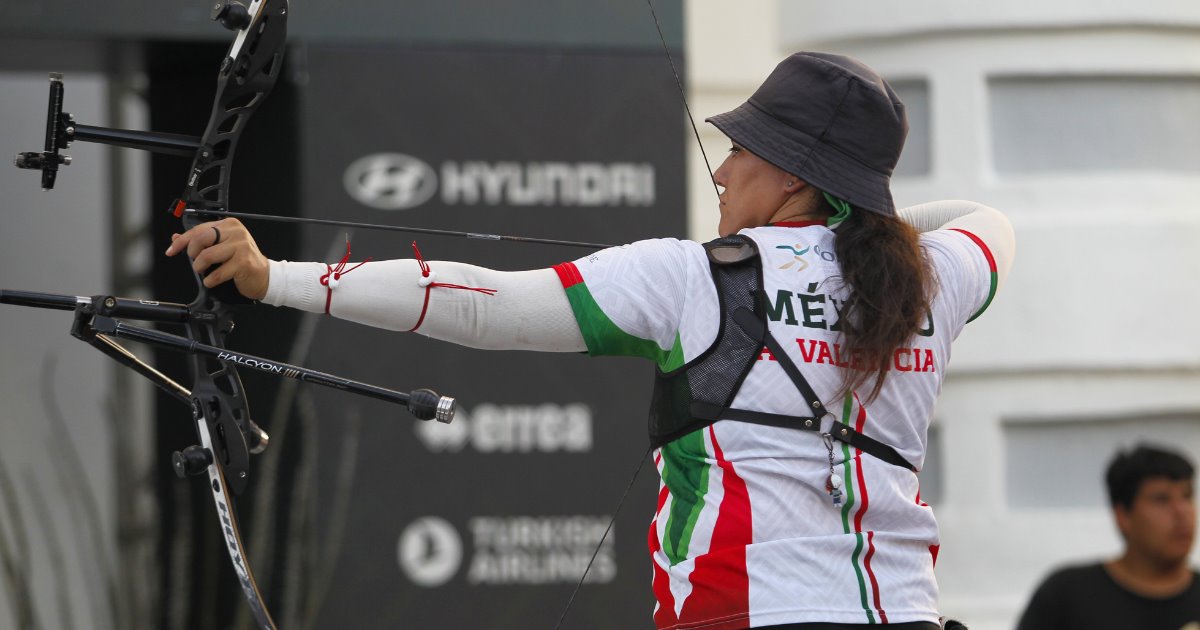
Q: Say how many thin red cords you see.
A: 2